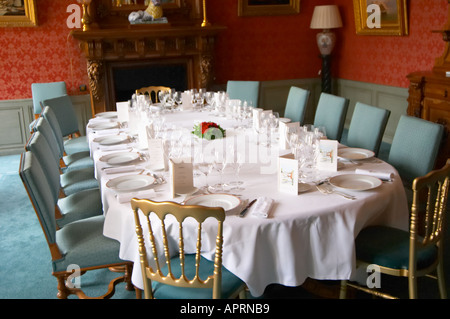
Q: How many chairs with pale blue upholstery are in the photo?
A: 11